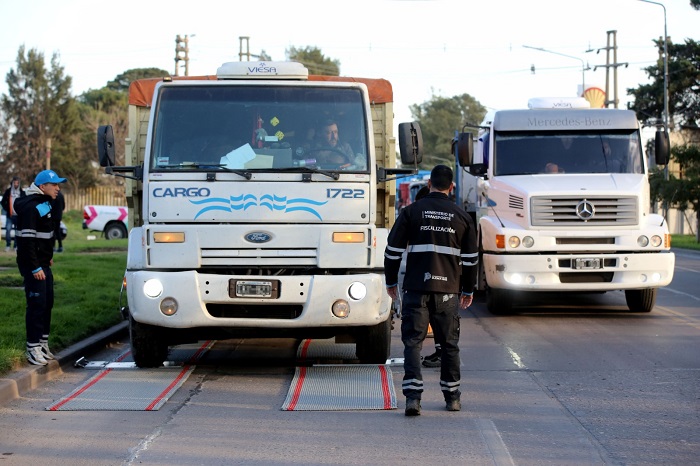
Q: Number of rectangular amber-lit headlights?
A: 2